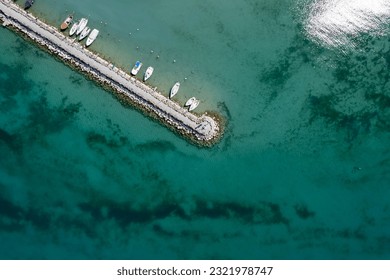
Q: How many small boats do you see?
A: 11